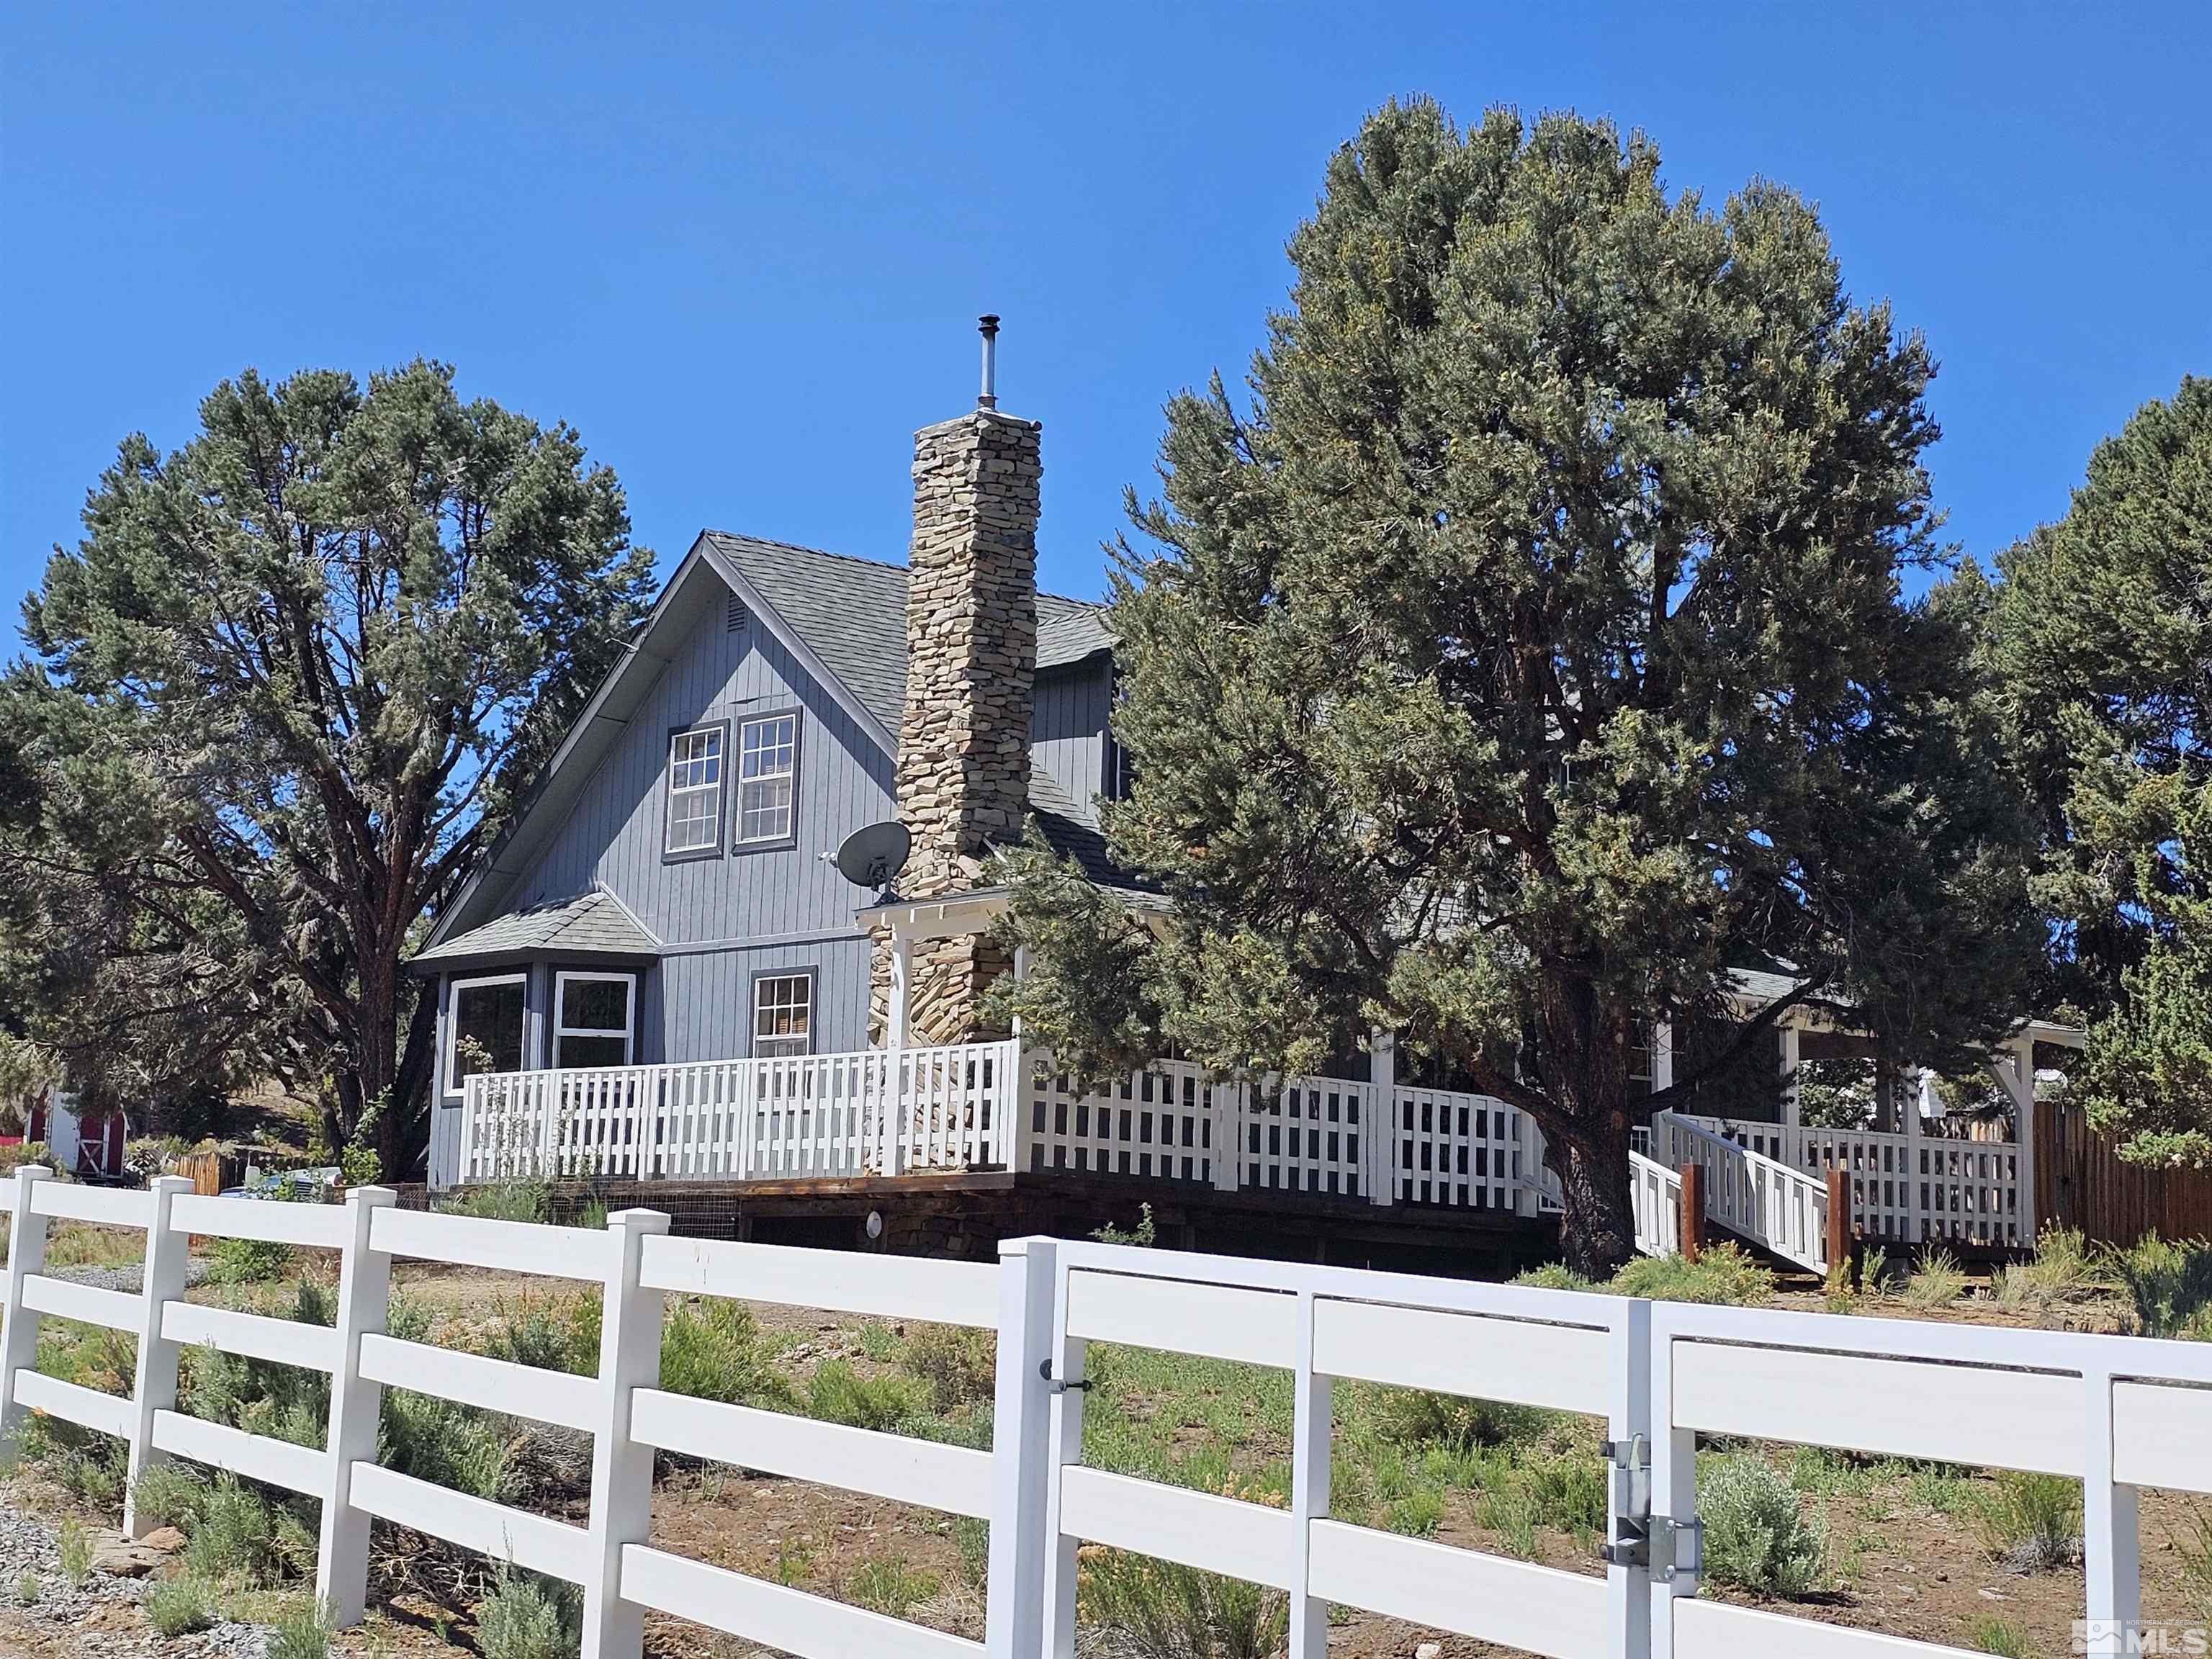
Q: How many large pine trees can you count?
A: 3